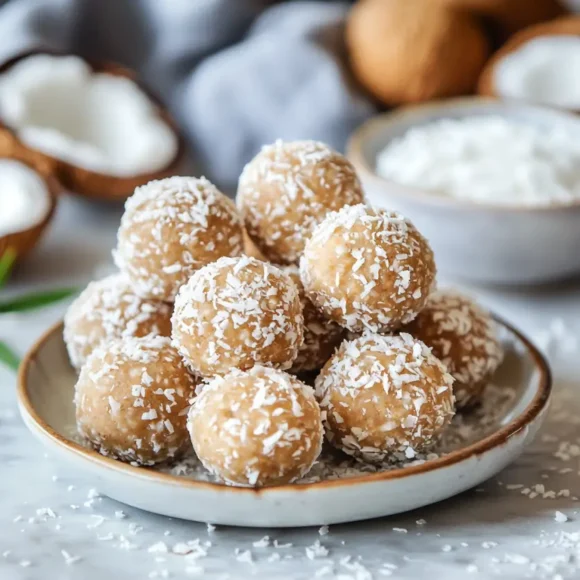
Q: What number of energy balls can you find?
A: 10